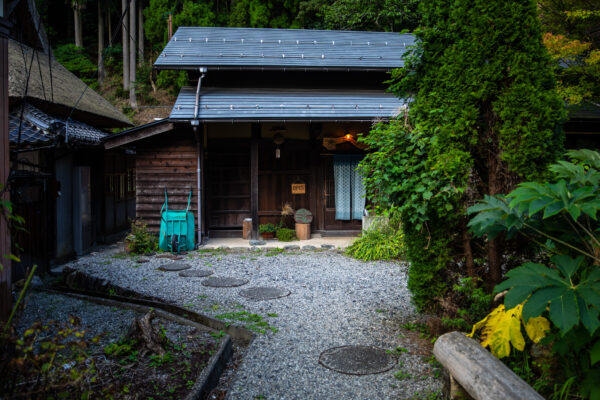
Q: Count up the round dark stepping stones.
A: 5